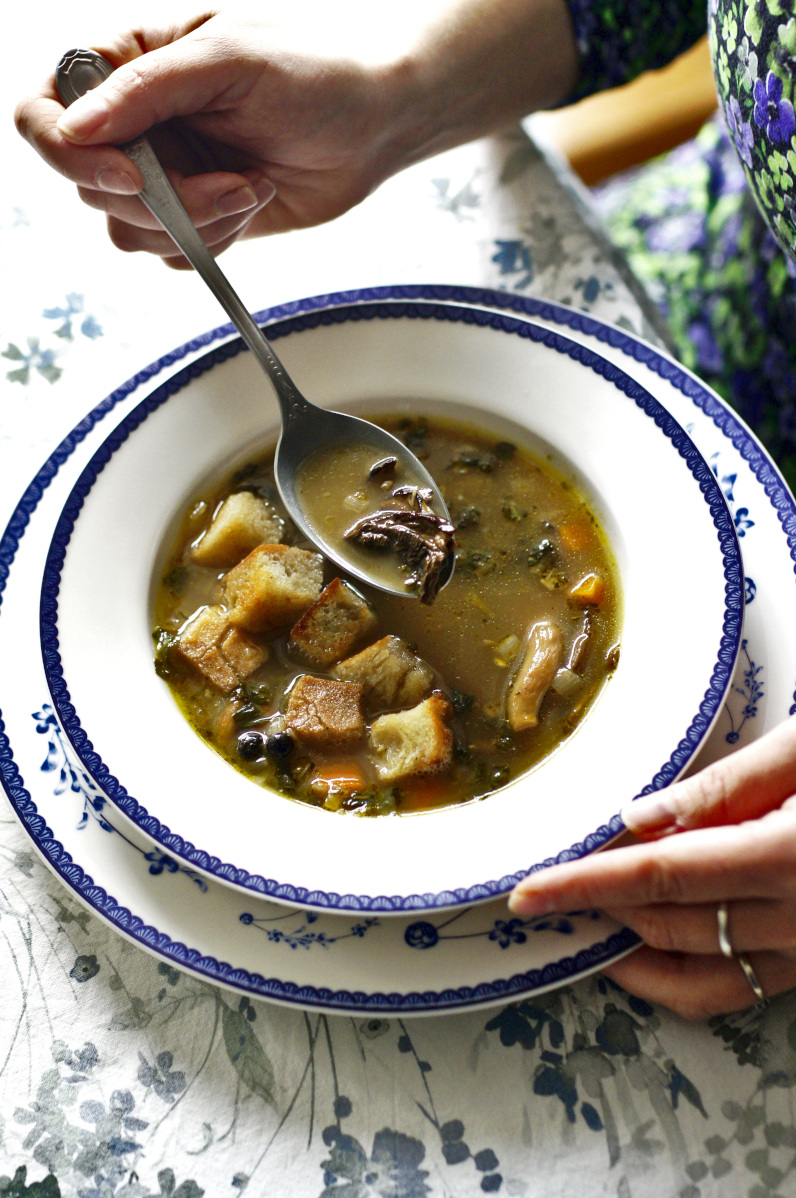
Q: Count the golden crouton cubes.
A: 7